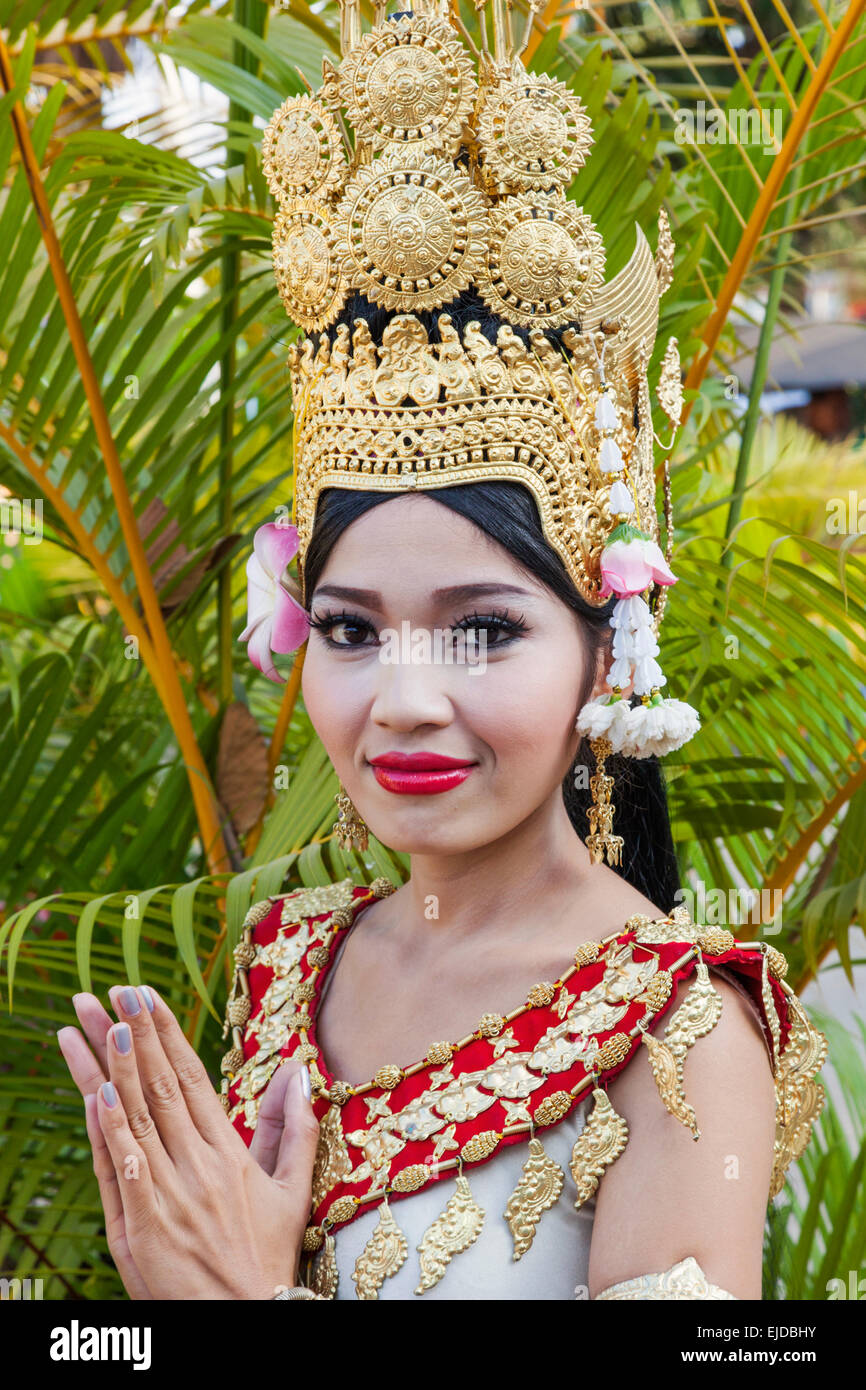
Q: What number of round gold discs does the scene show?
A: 6